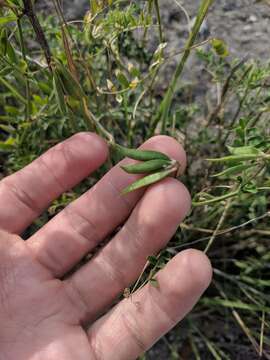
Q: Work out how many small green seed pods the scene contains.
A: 3